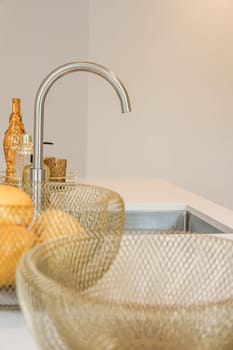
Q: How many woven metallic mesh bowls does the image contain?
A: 2